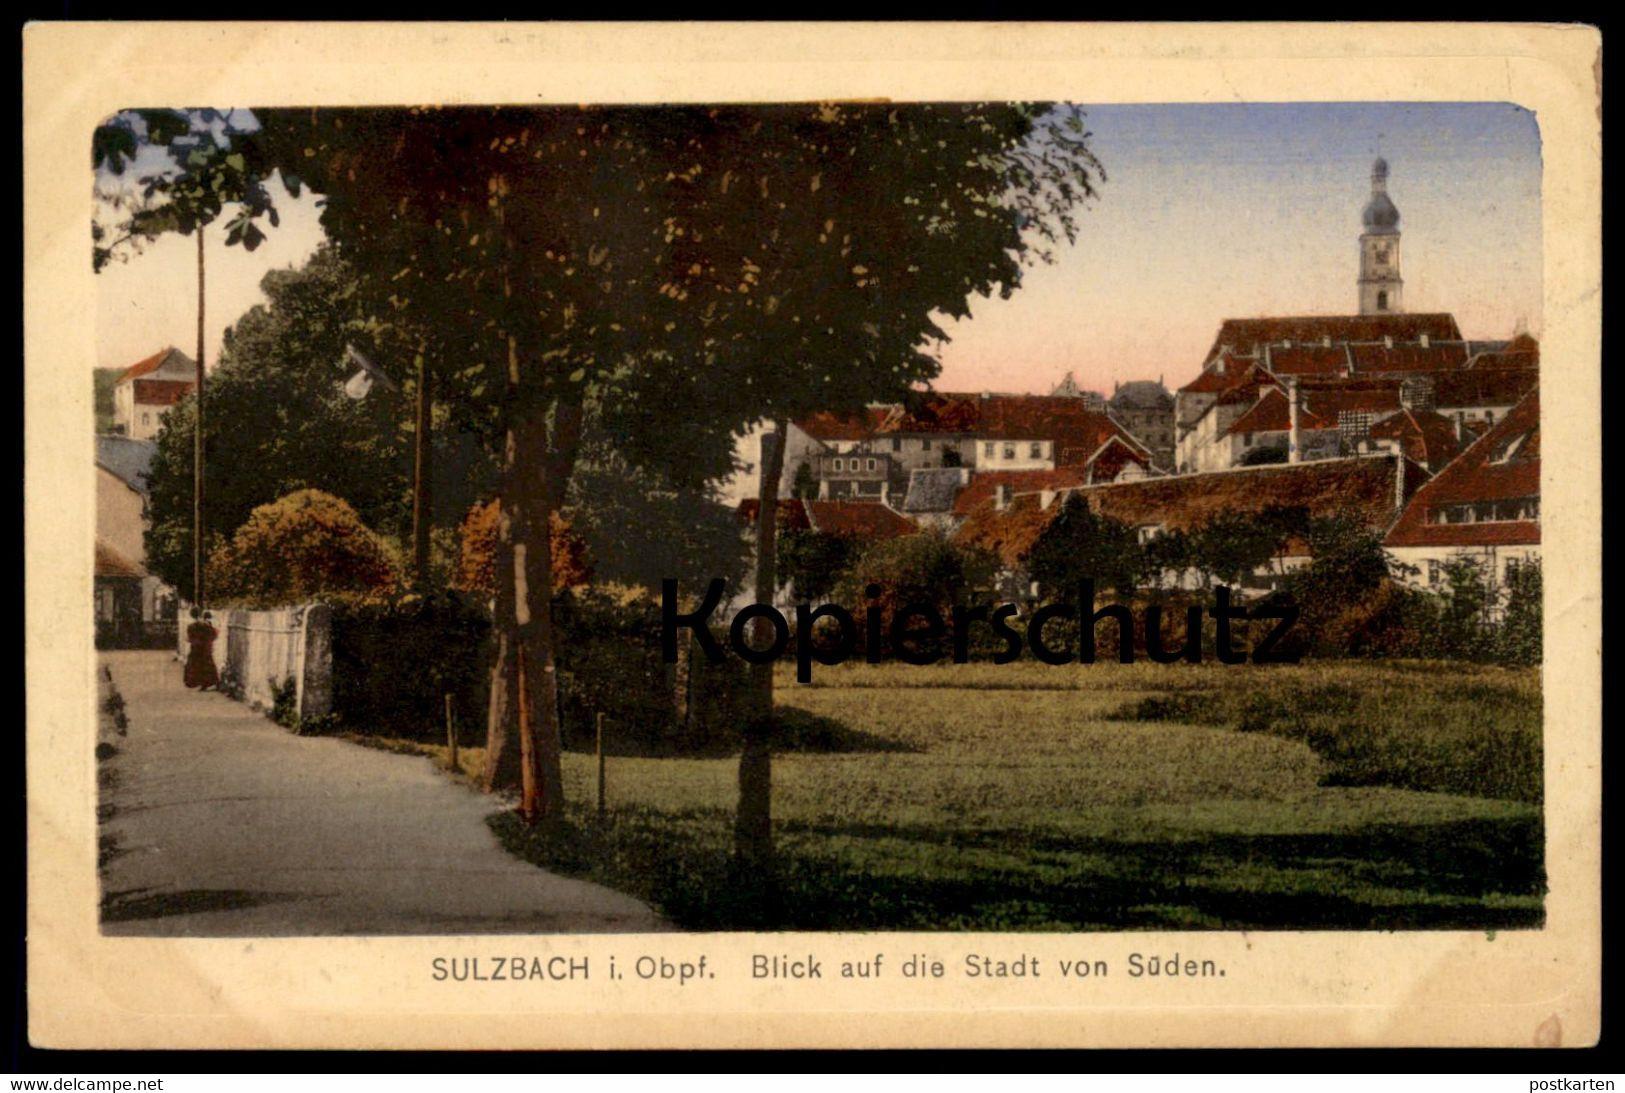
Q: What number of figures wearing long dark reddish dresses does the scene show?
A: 2